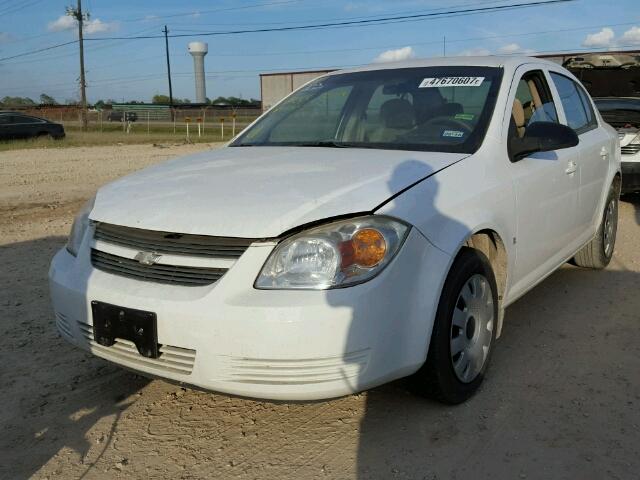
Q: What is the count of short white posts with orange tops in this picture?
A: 4